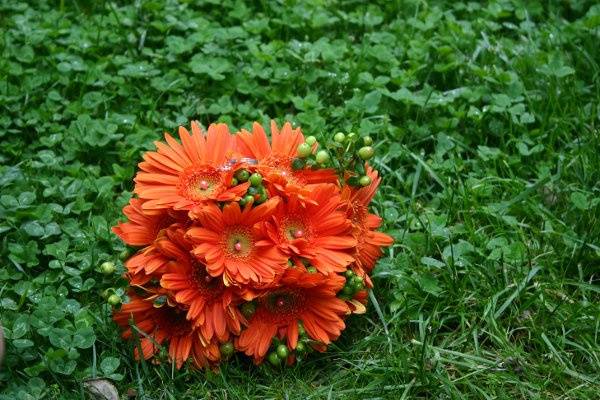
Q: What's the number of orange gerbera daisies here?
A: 9